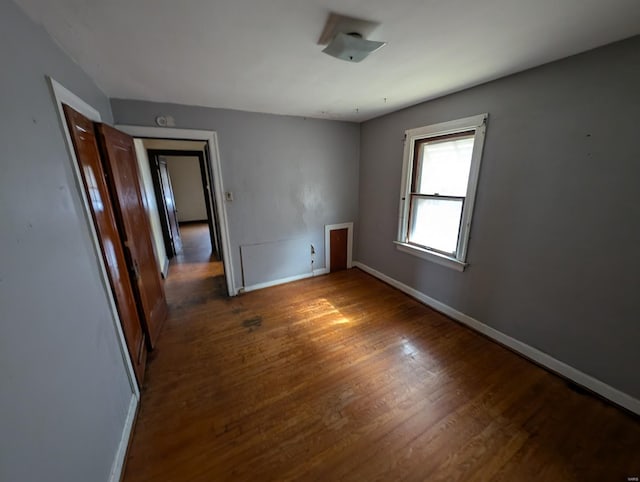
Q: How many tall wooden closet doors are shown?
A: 2